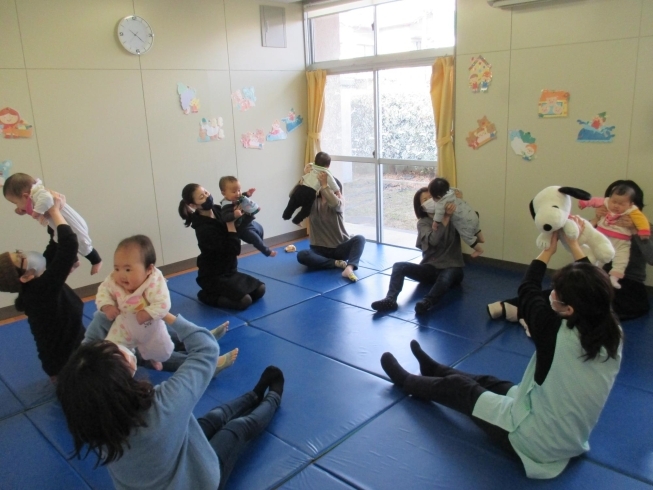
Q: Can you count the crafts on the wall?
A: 13